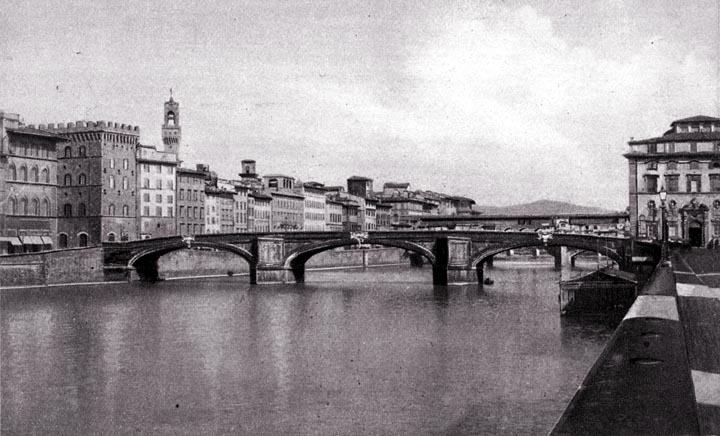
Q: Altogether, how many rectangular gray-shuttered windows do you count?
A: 12